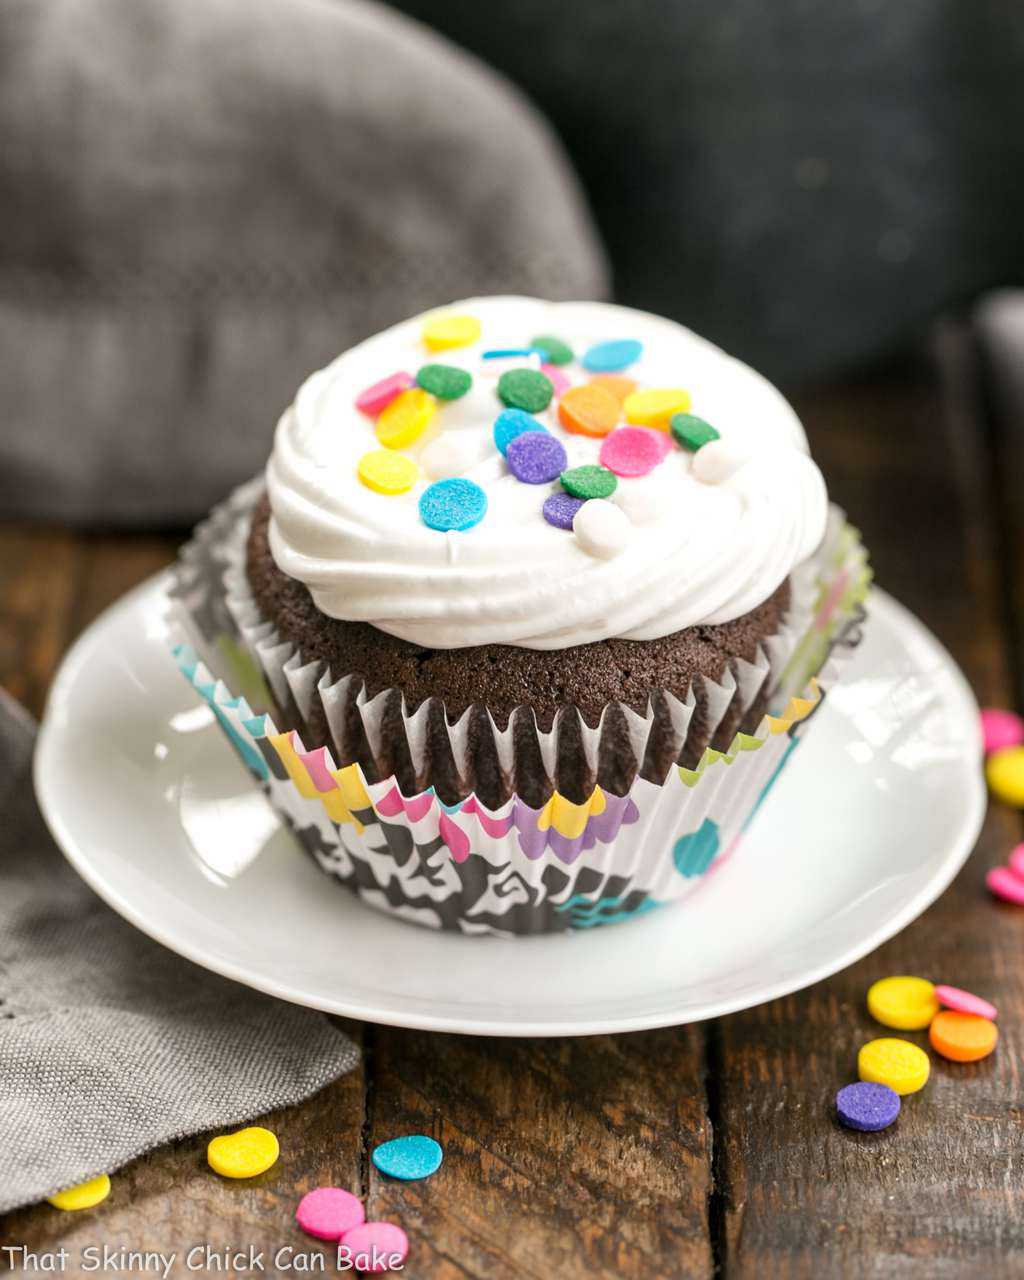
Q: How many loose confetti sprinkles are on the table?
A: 14